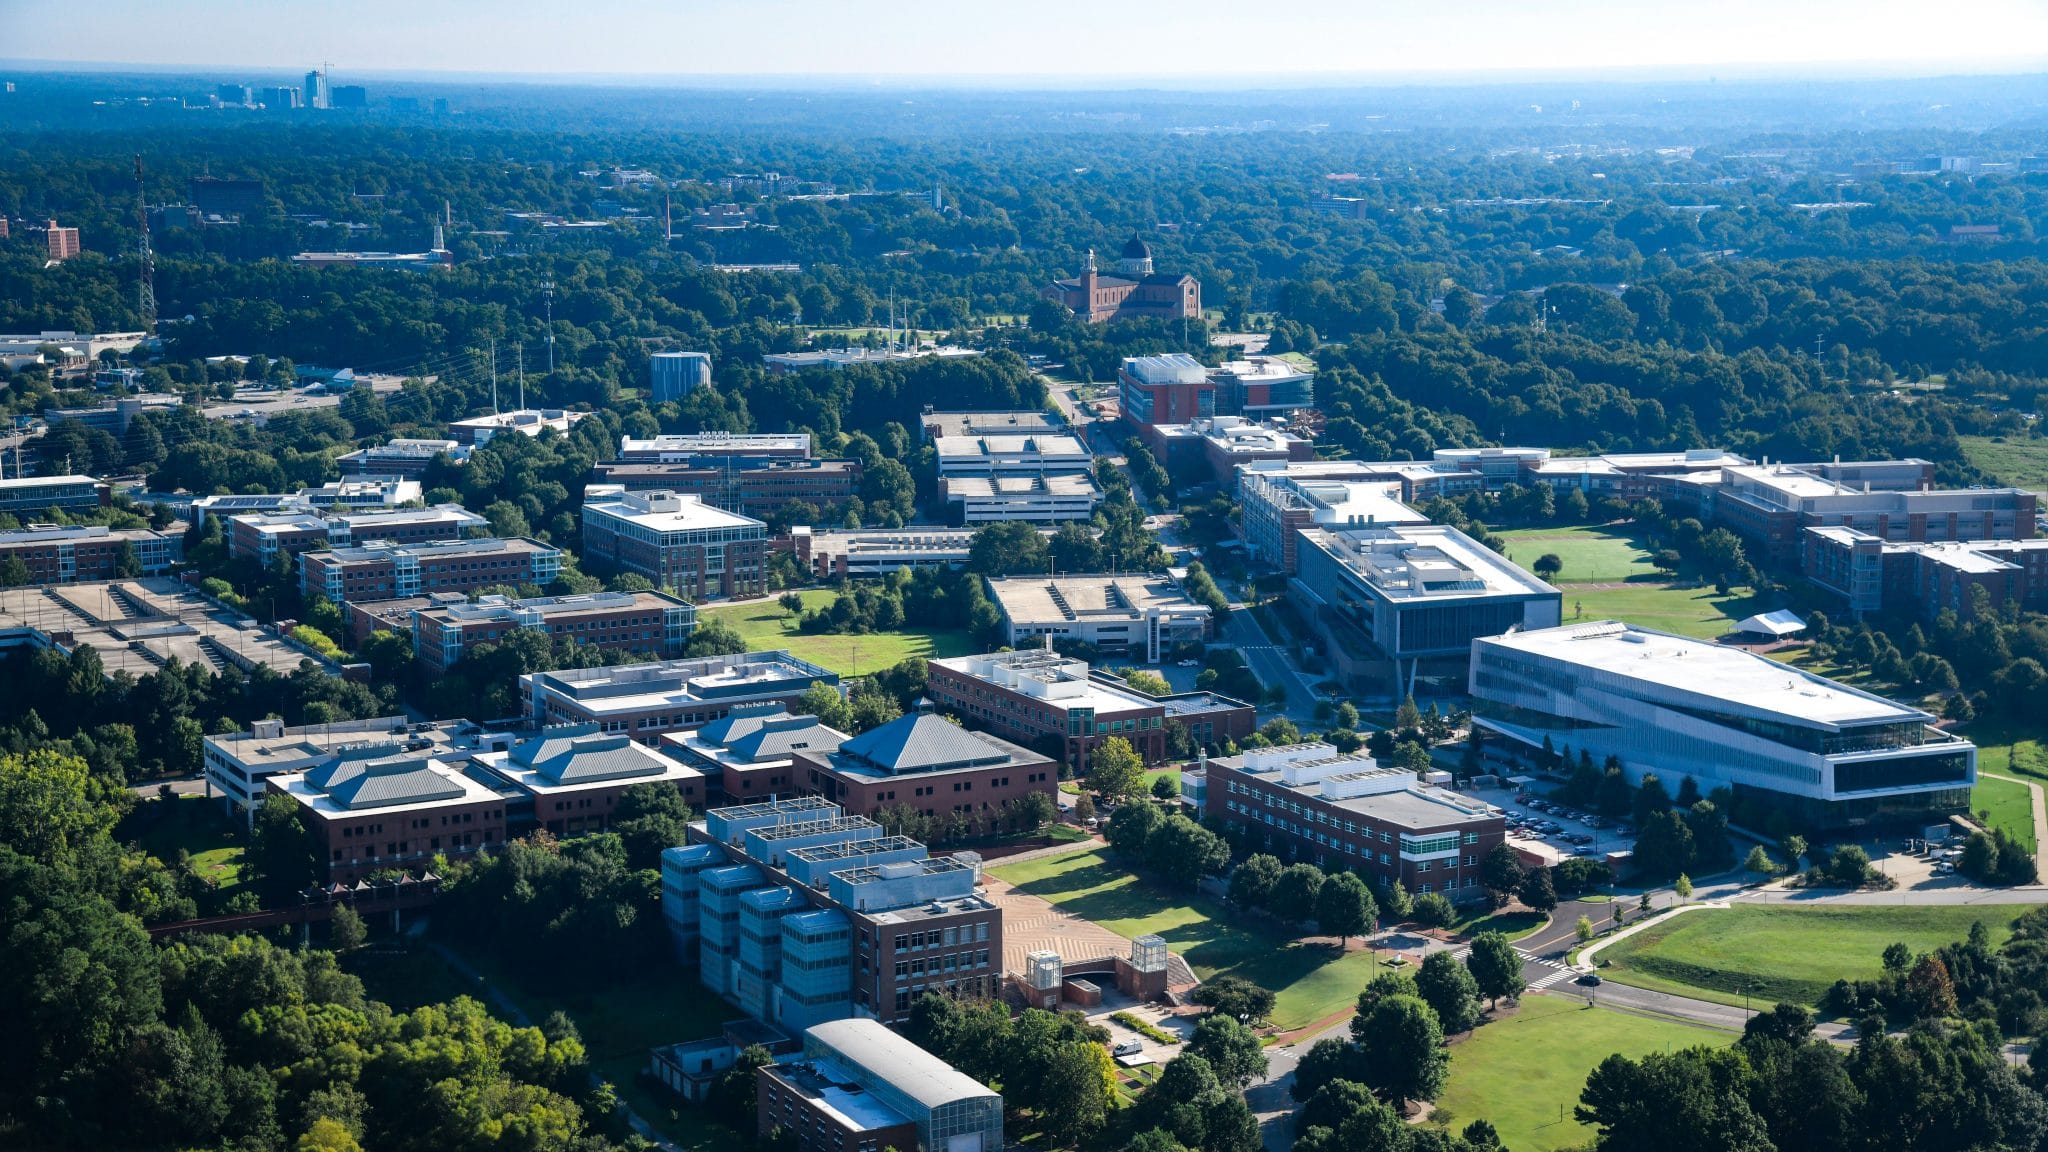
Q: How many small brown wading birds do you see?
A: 0